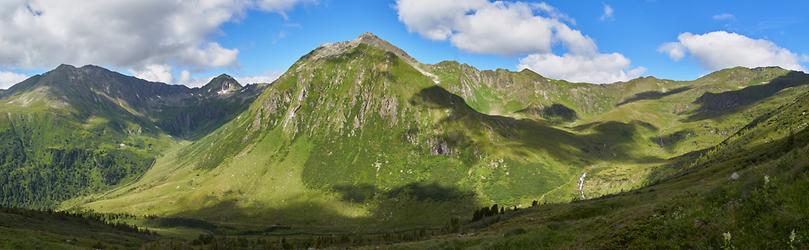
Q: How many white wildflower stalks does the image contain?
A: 3